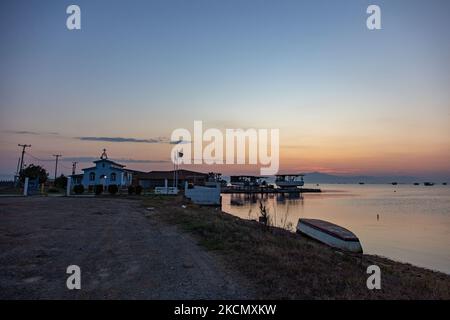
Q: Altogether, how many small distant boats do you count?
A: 5